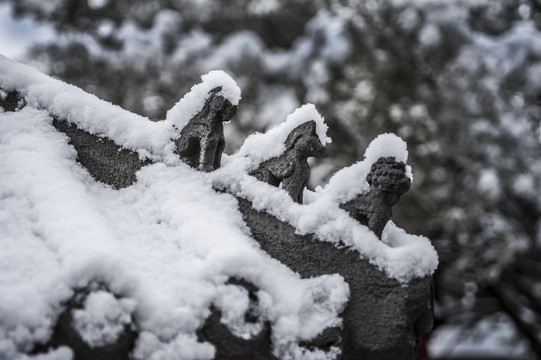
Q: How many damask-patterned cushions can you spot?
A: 0